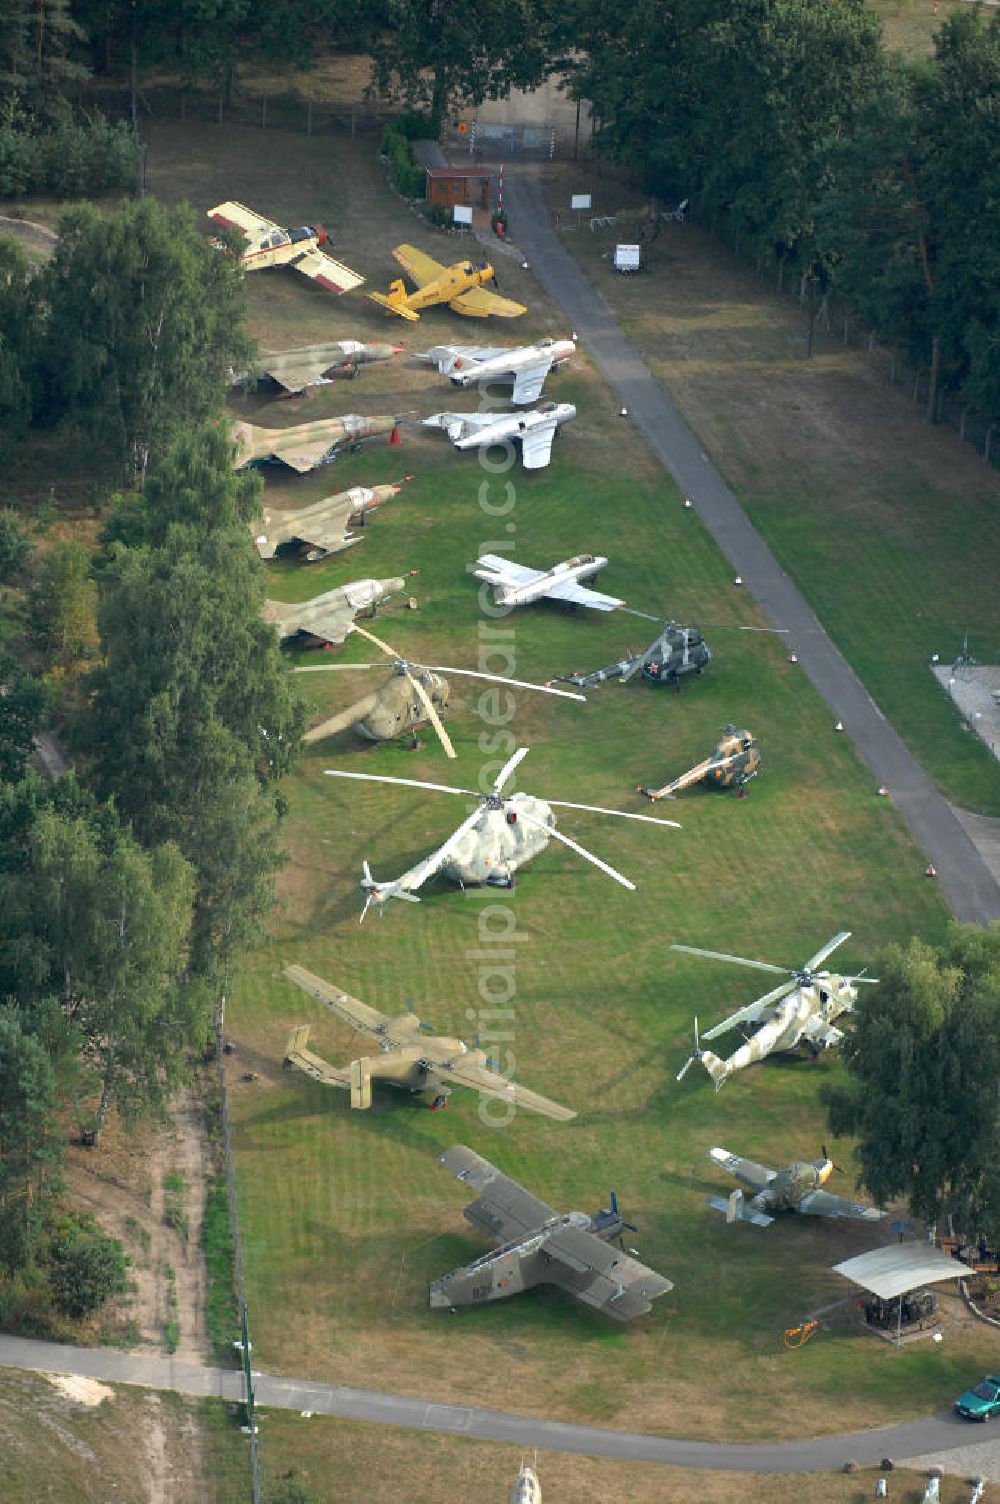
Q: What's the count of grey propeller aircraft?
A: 2